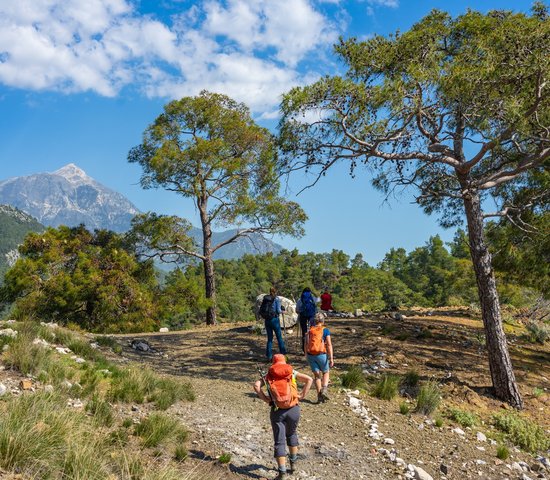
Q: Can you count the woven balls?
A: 0